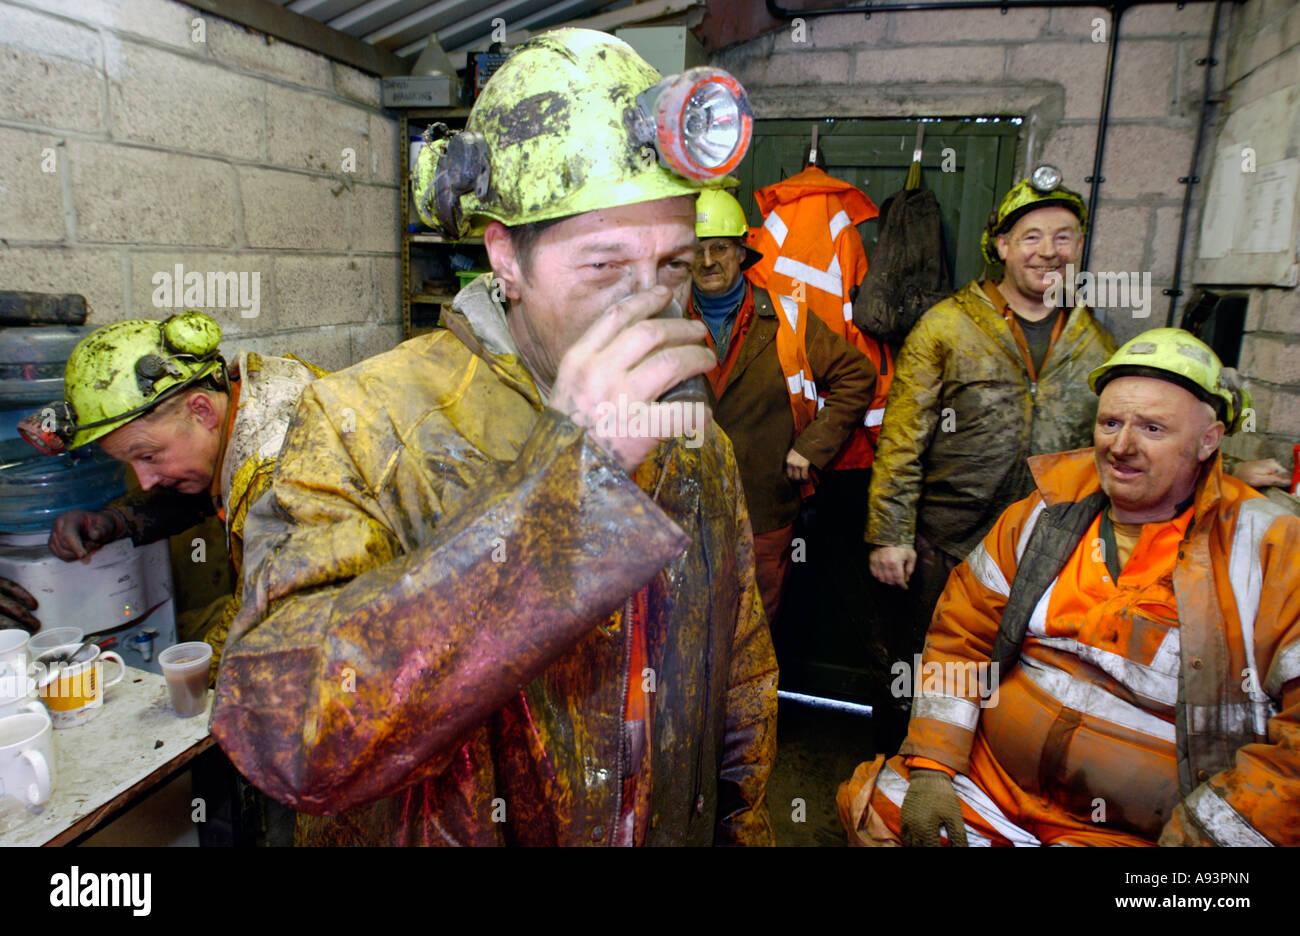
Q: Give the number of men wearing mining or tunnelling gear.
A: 5